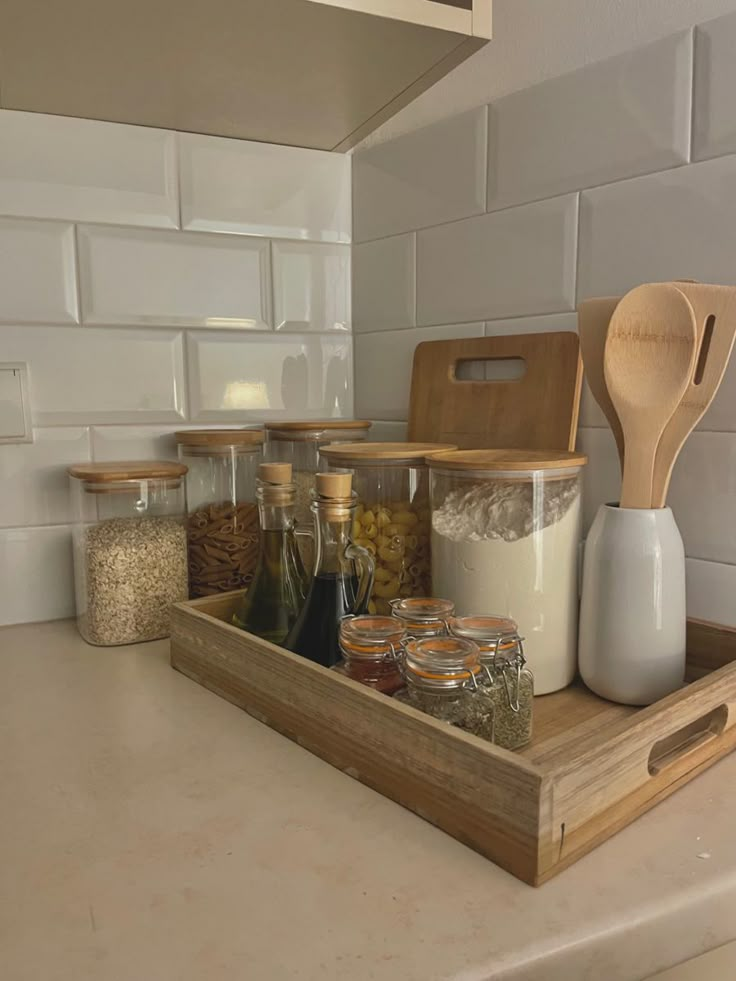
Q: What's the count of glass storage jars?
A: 9